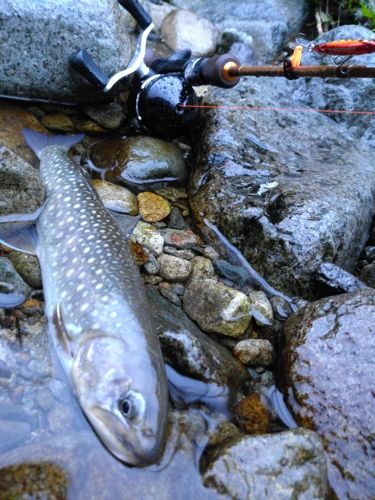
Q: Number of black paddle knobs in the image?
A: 2